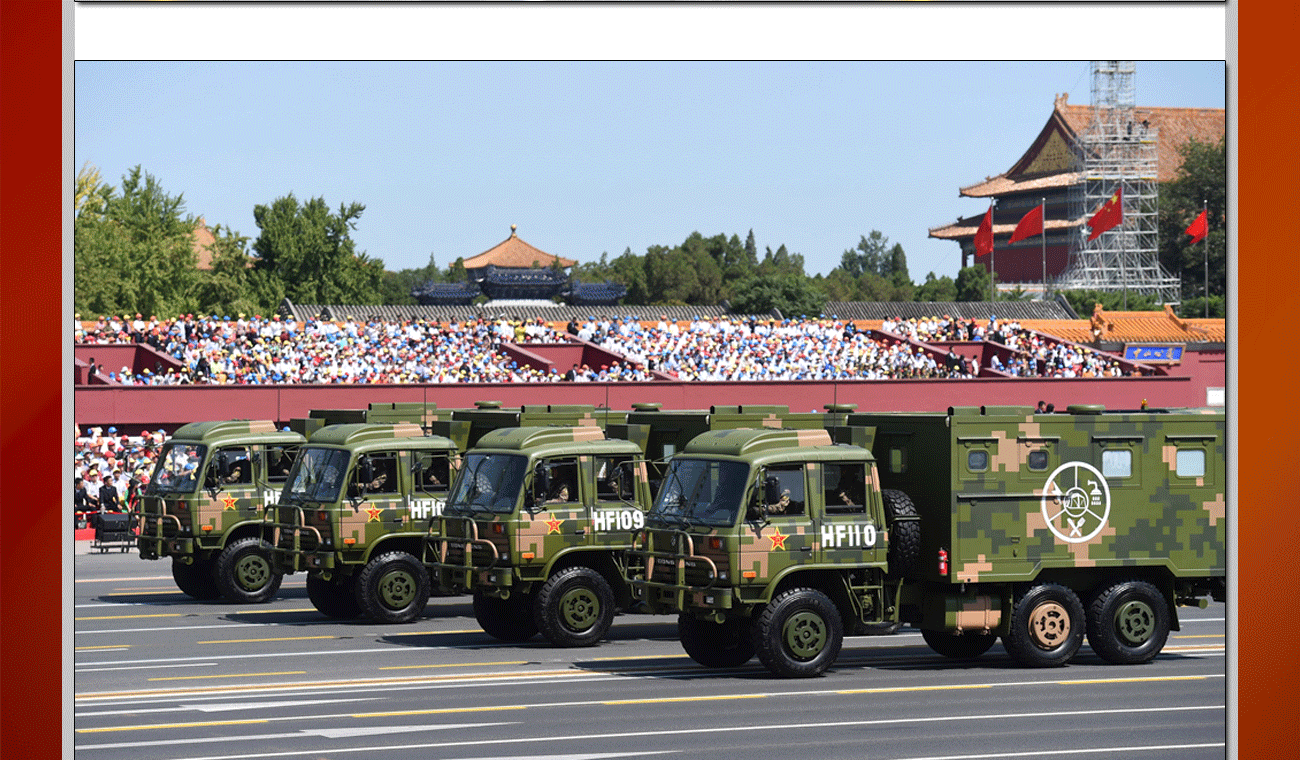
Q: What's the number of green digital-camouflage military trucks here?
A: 4